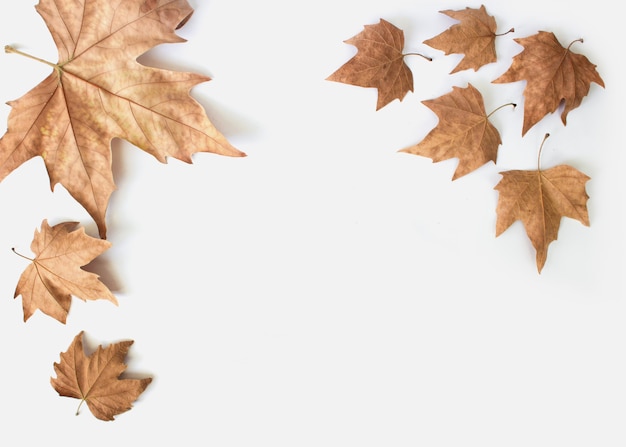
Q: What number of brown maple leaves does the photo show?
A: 8